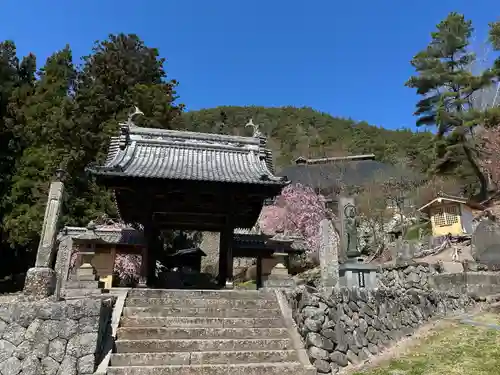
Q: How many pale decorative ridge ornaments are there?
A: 2